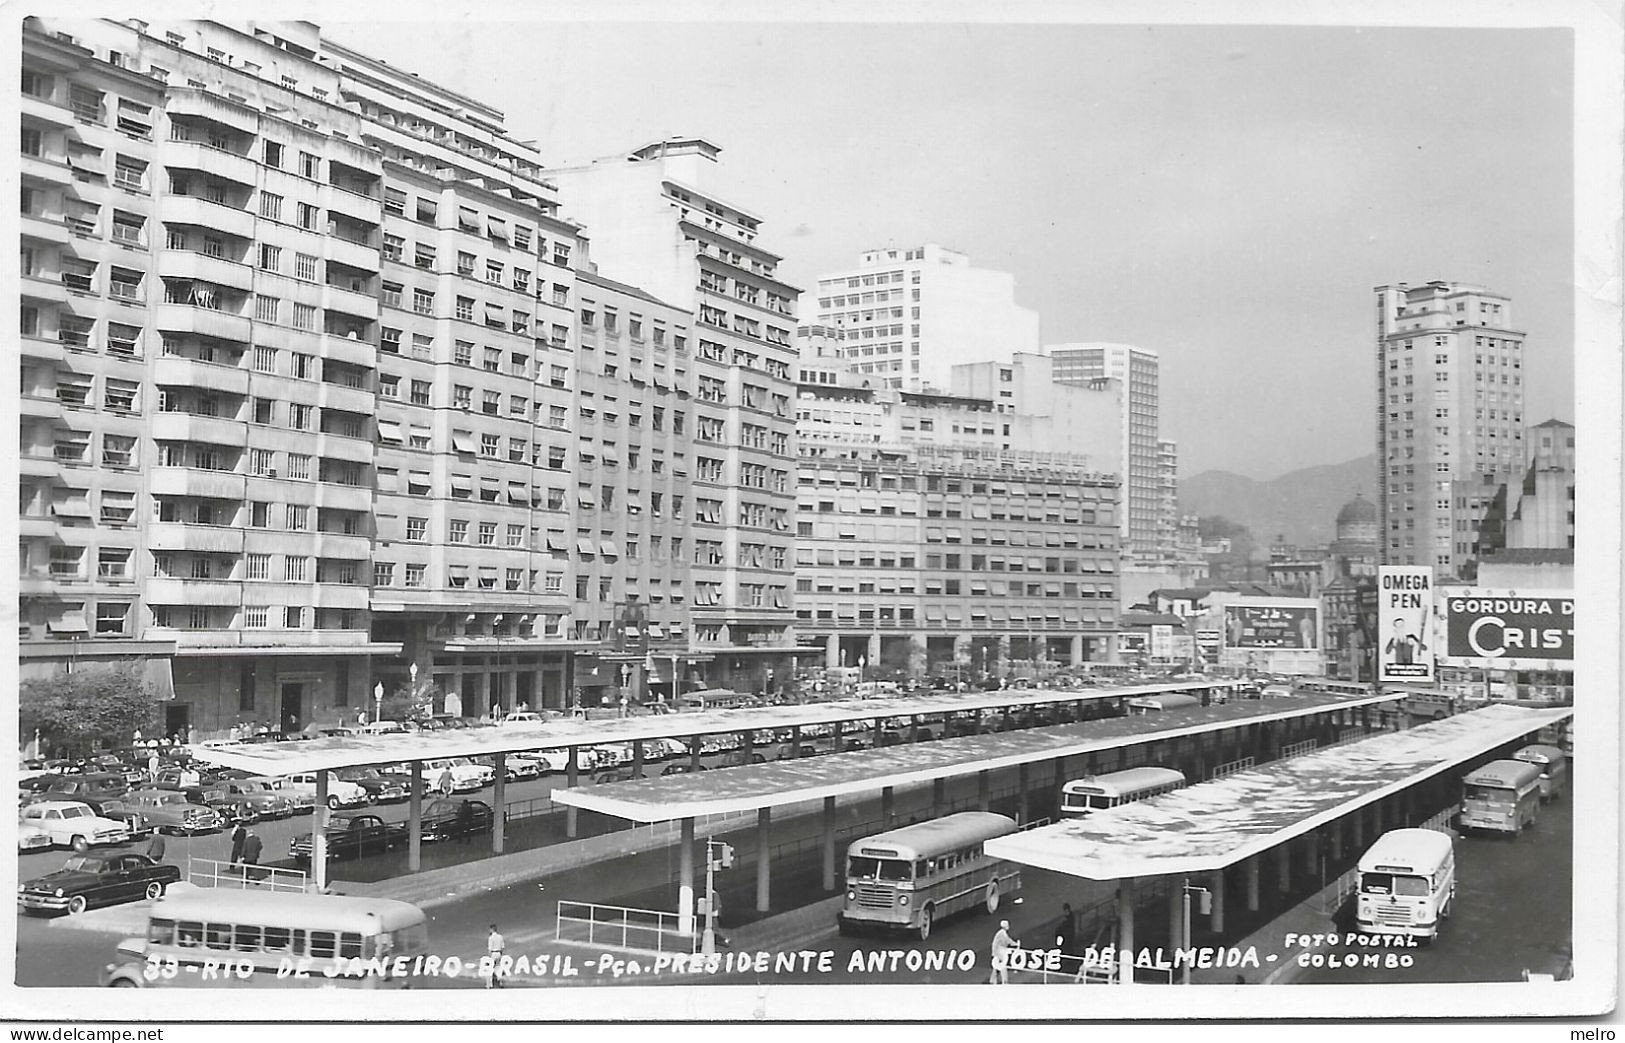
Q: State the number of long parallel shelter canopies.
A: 3